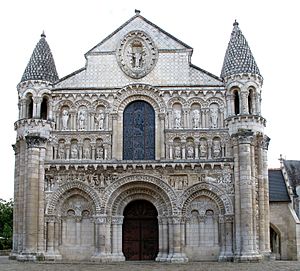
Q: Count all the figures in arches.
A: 14